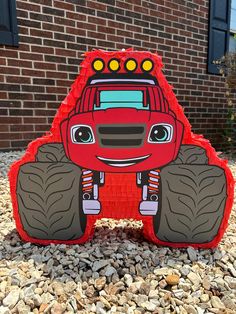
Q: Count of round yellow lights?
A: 4